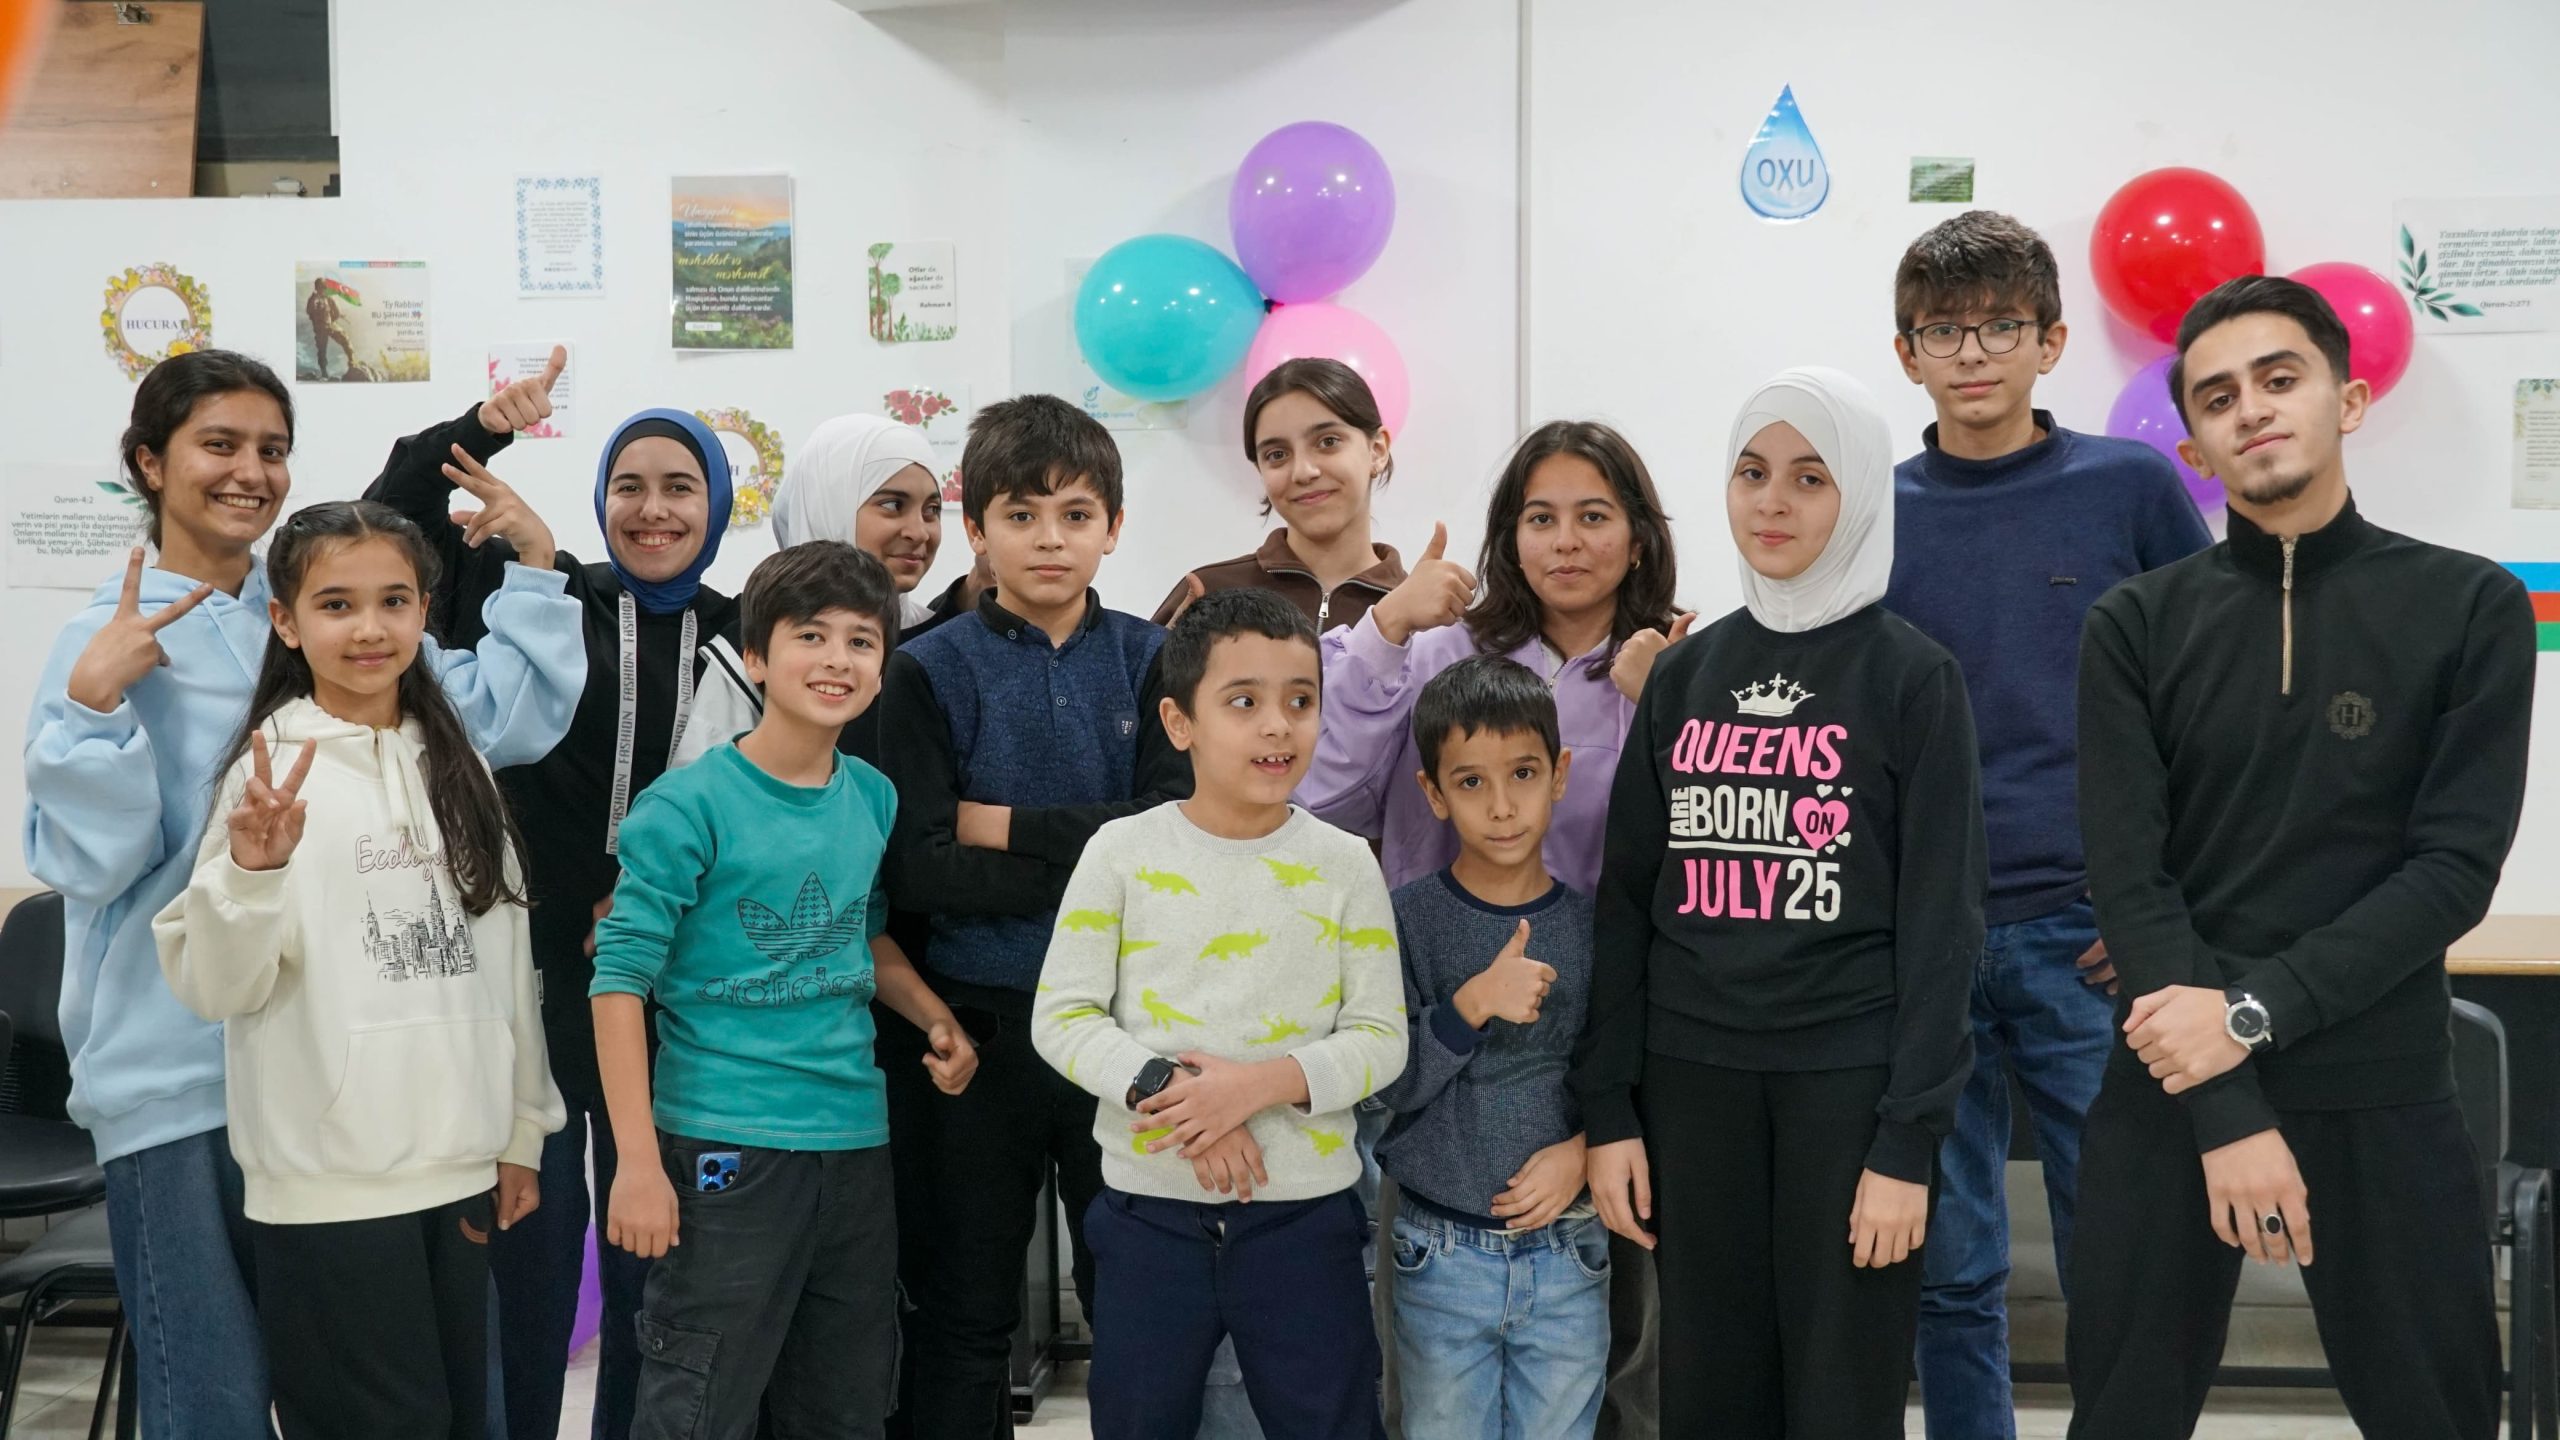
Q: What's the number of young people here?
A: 13